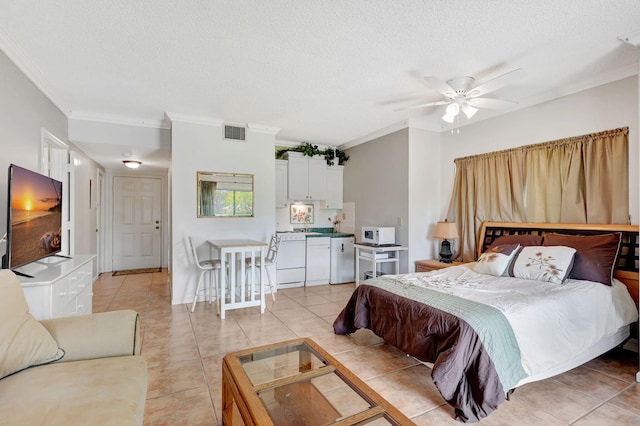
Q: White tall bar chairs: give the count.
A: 2